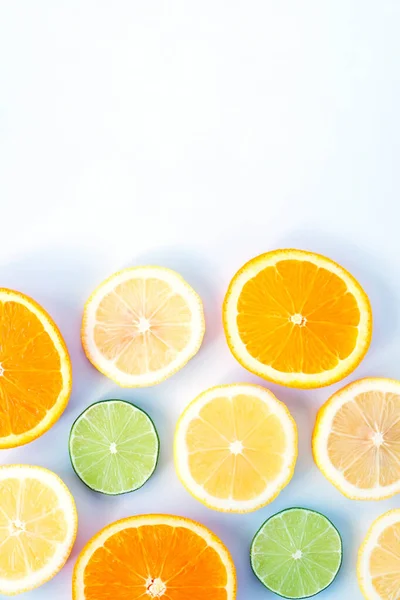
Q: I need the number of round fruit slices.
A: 10